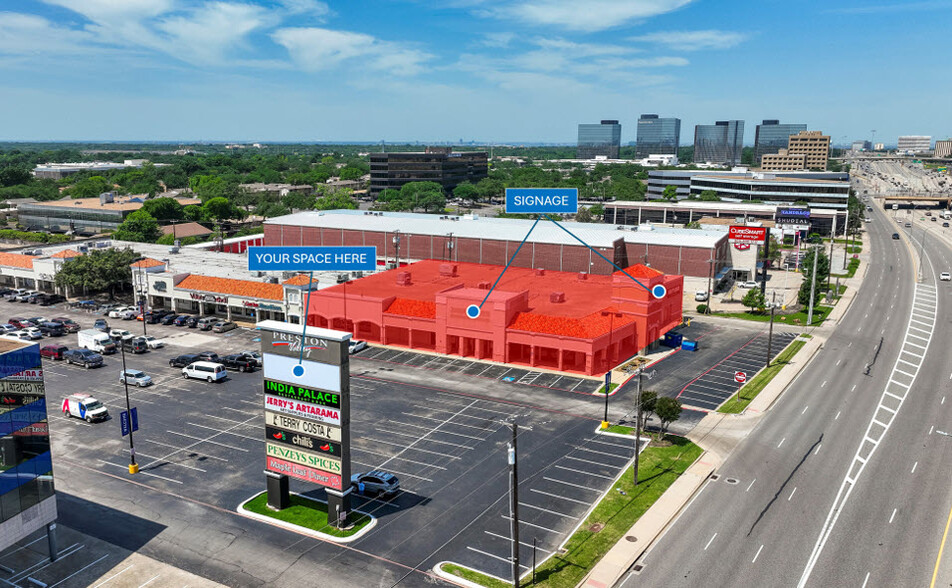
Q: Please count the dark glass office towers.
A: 4